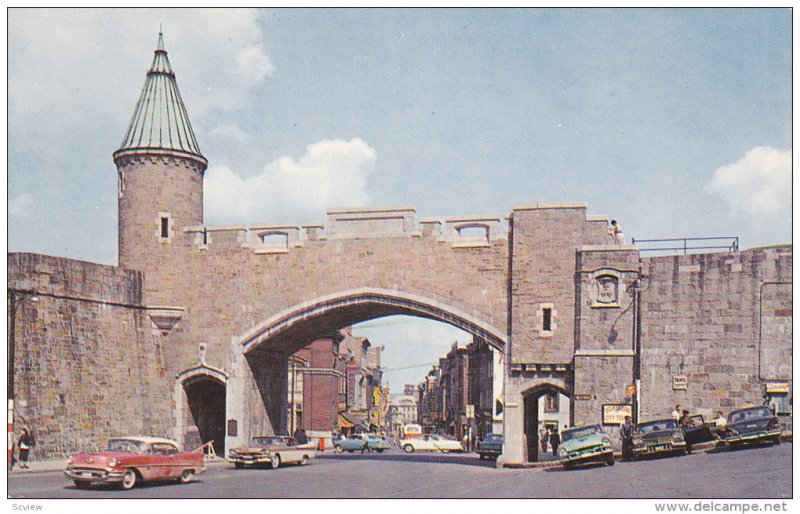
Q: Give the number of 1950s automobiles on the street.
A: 8